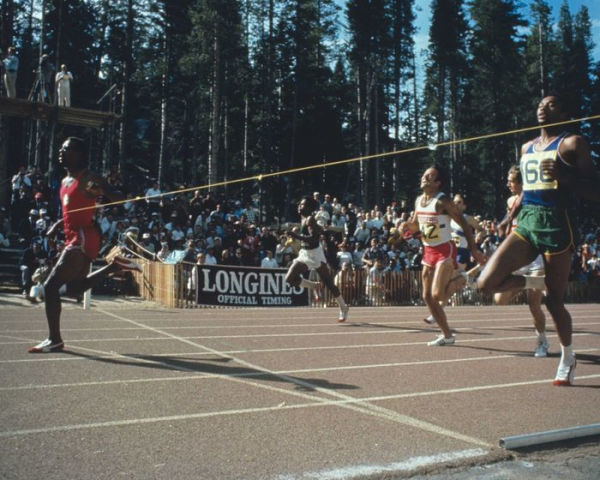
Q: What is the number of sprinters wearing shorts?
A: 6